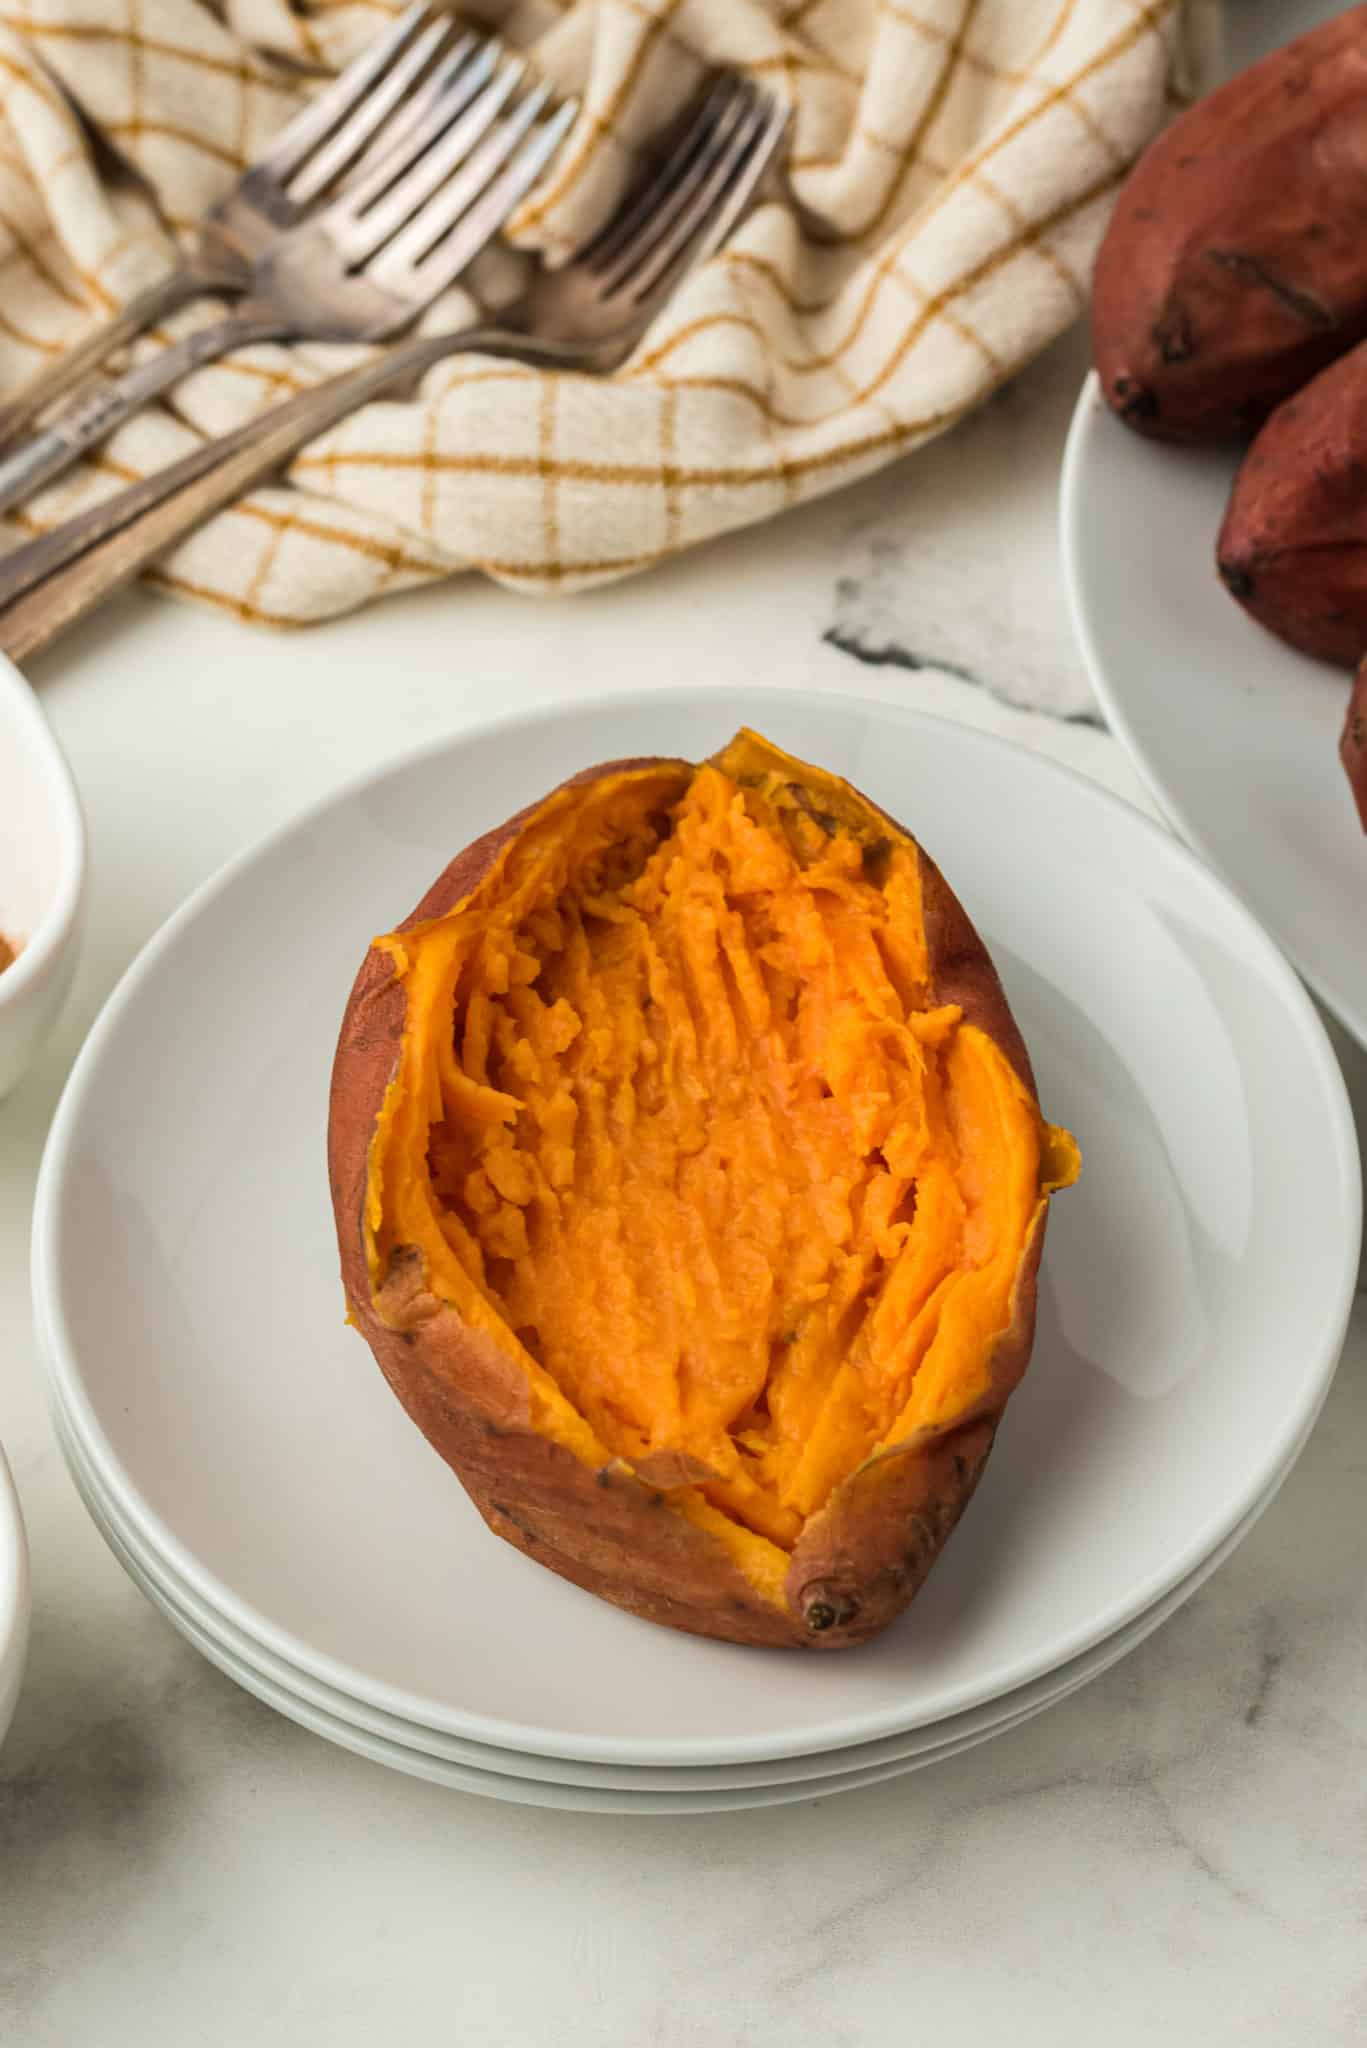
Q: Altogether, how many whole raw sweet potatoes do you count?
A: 3